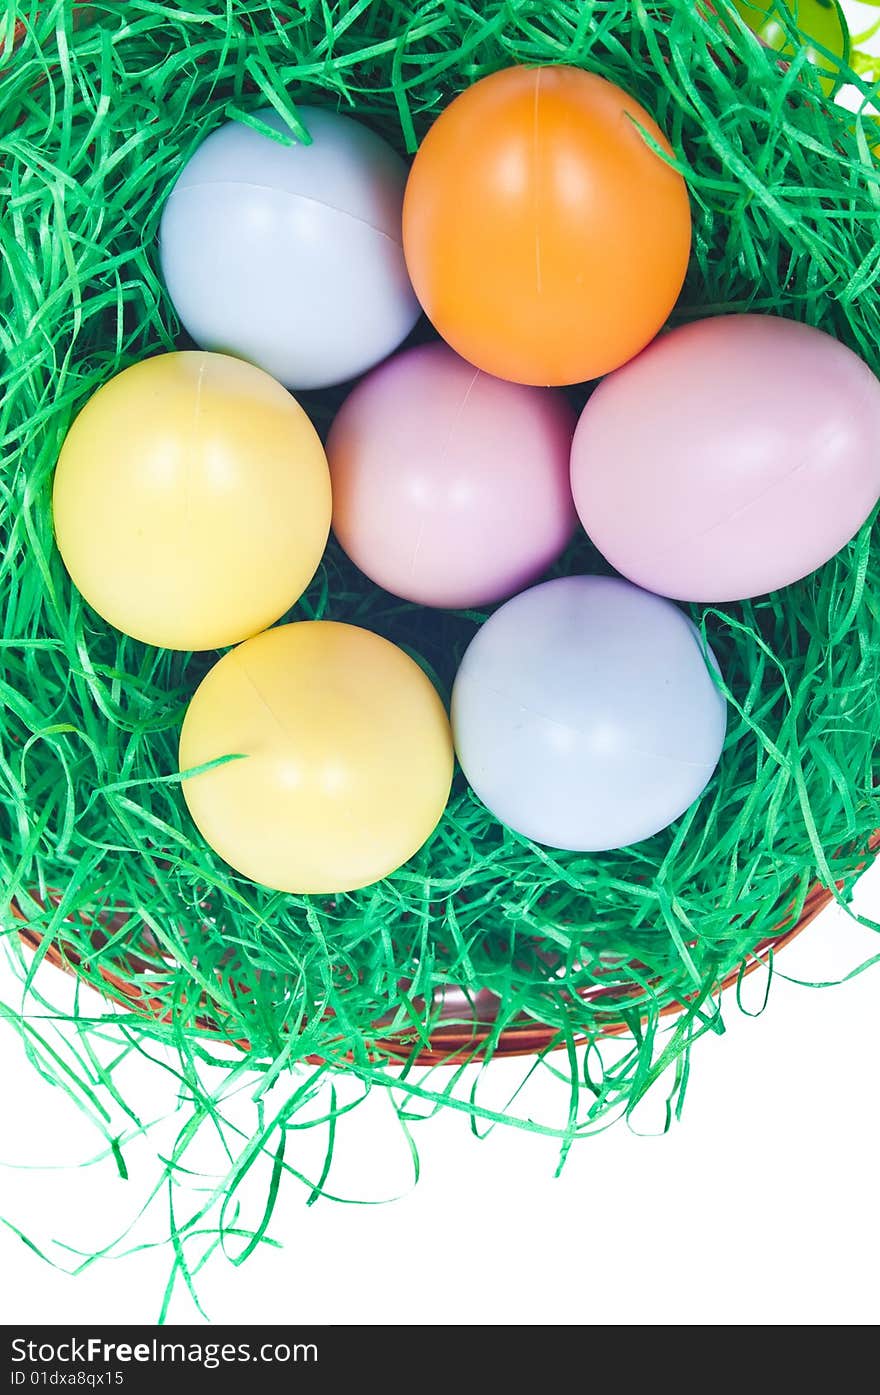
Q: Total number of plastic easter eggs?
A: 7